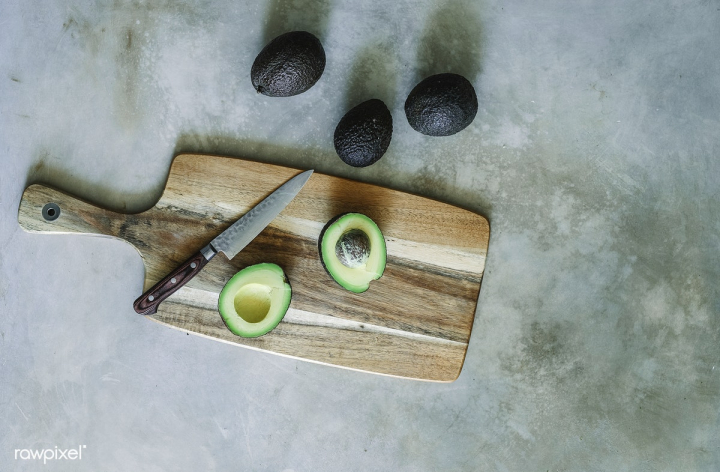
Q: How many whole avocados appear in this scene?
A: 3